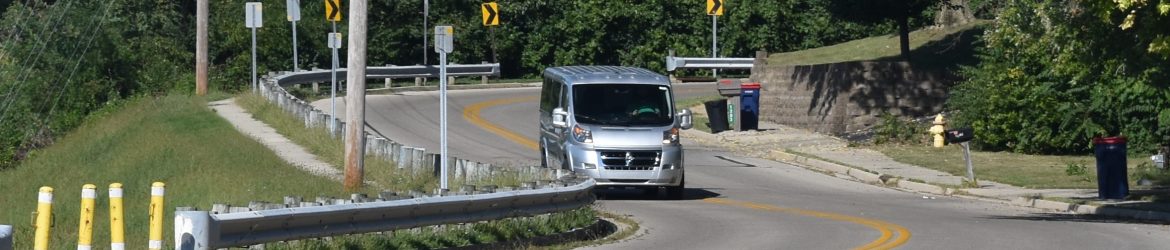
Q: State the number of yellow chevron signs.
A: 3